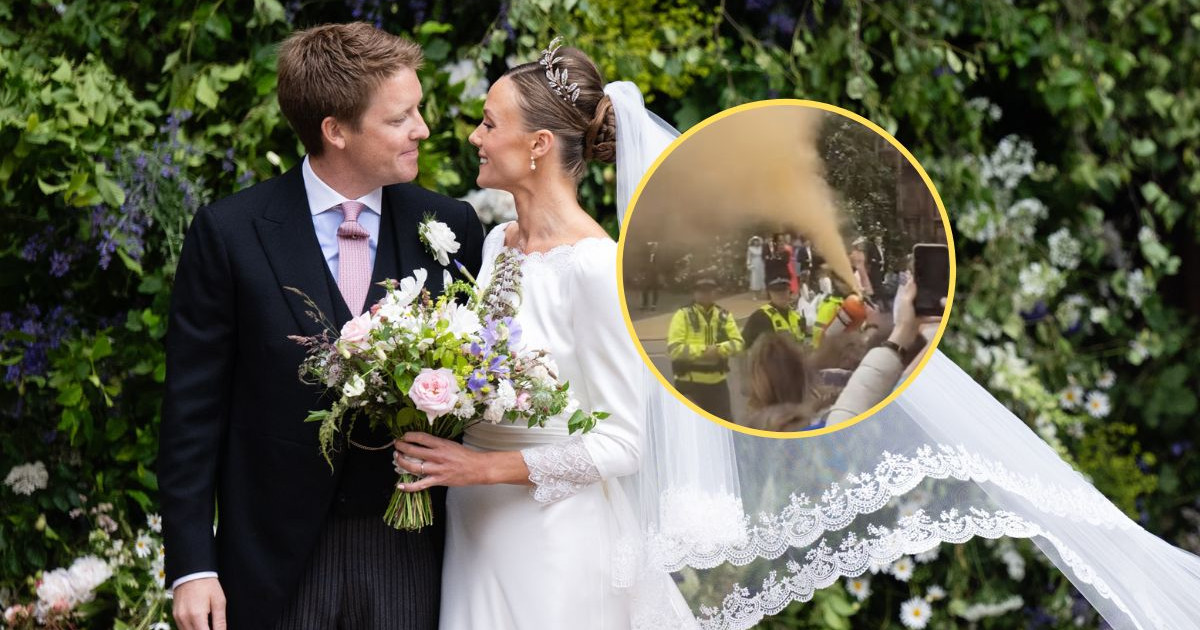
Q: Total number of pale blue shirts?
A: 1